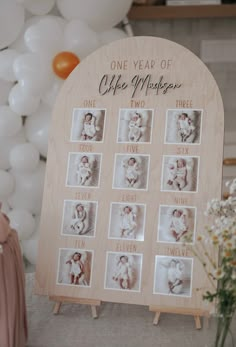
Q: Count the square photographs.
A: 12